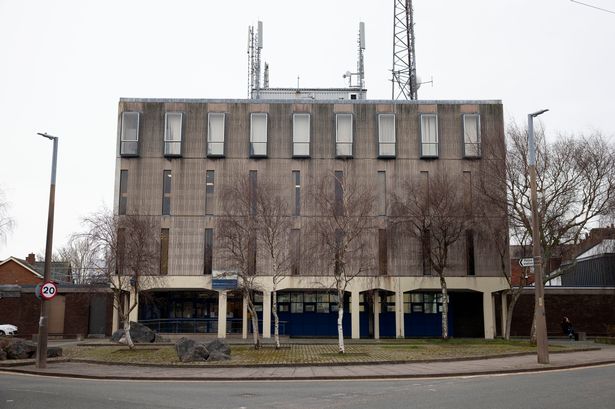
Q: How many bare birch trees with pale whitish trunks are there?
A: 5